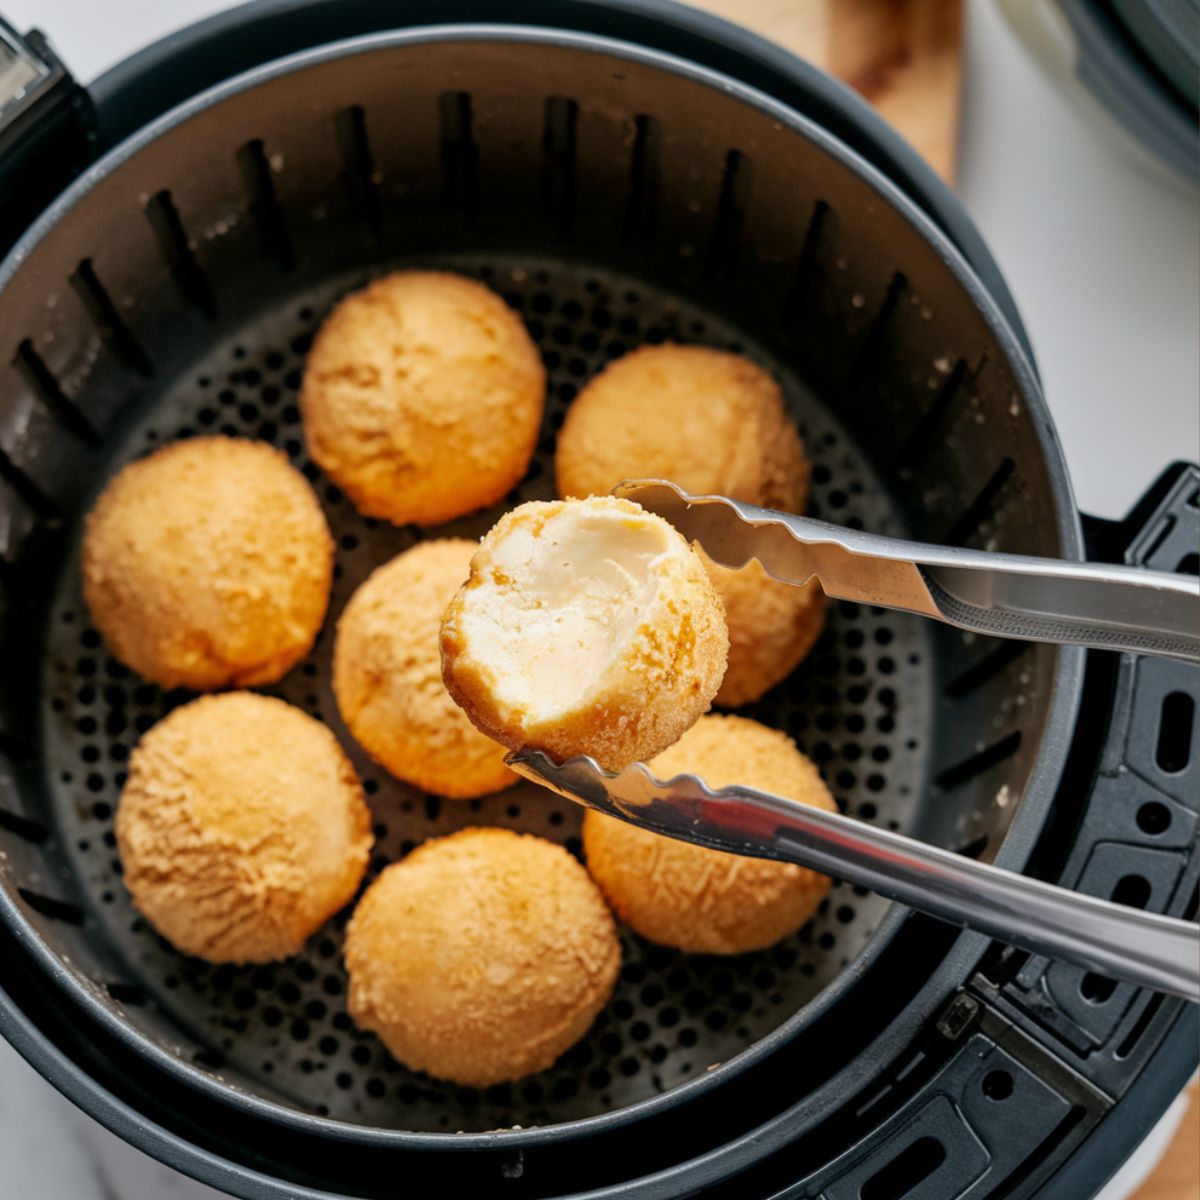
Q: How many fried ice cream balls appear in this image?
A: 9